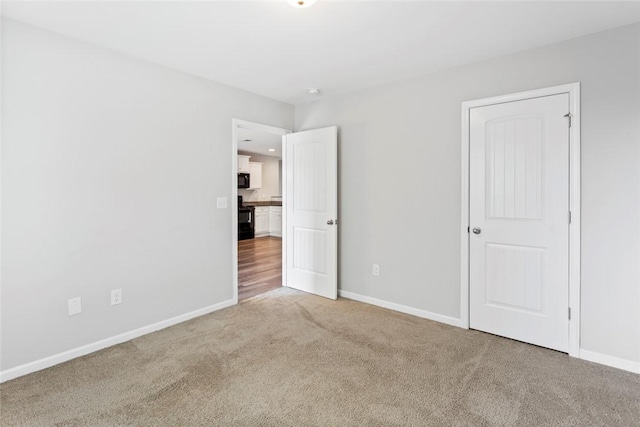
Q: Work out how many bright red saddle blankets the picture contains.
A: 0